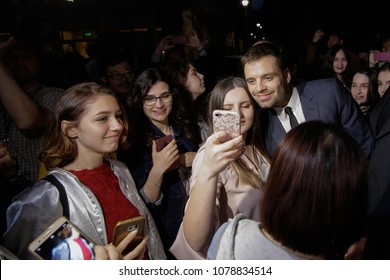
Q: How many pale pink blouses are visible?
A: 1